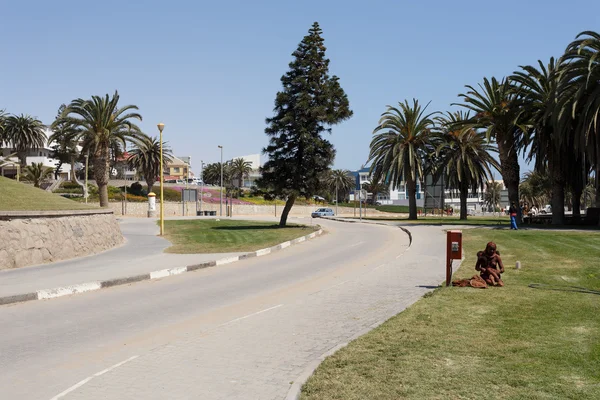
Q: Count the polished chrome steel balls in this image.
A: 0